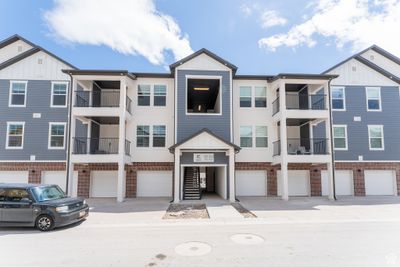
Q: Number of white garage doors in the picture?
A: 8